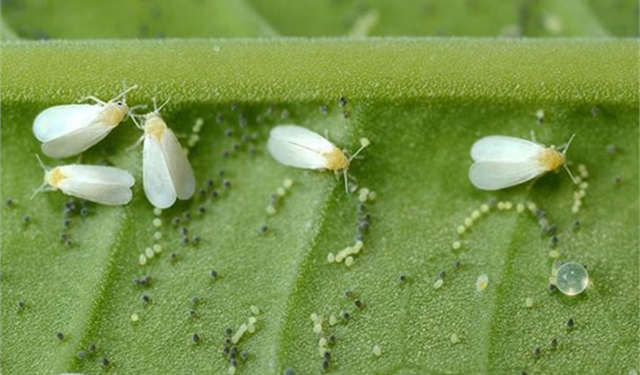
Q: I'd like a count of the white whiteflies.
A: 5